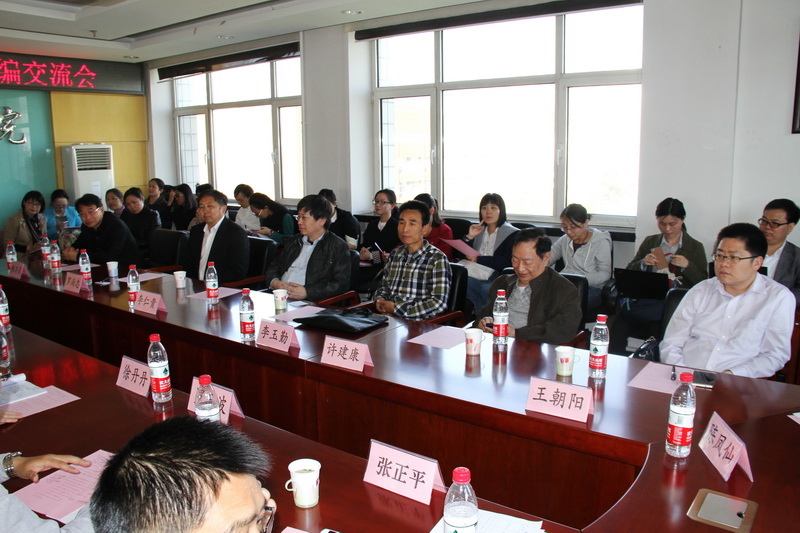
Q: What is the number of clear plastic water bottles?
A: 15